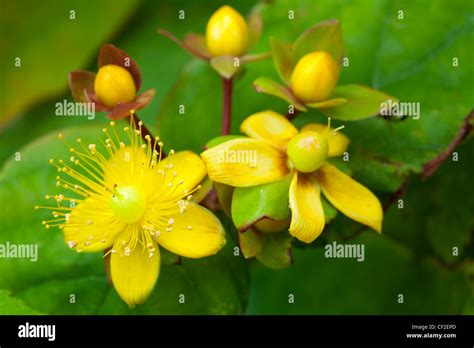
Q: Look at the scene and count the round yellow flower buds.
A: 3